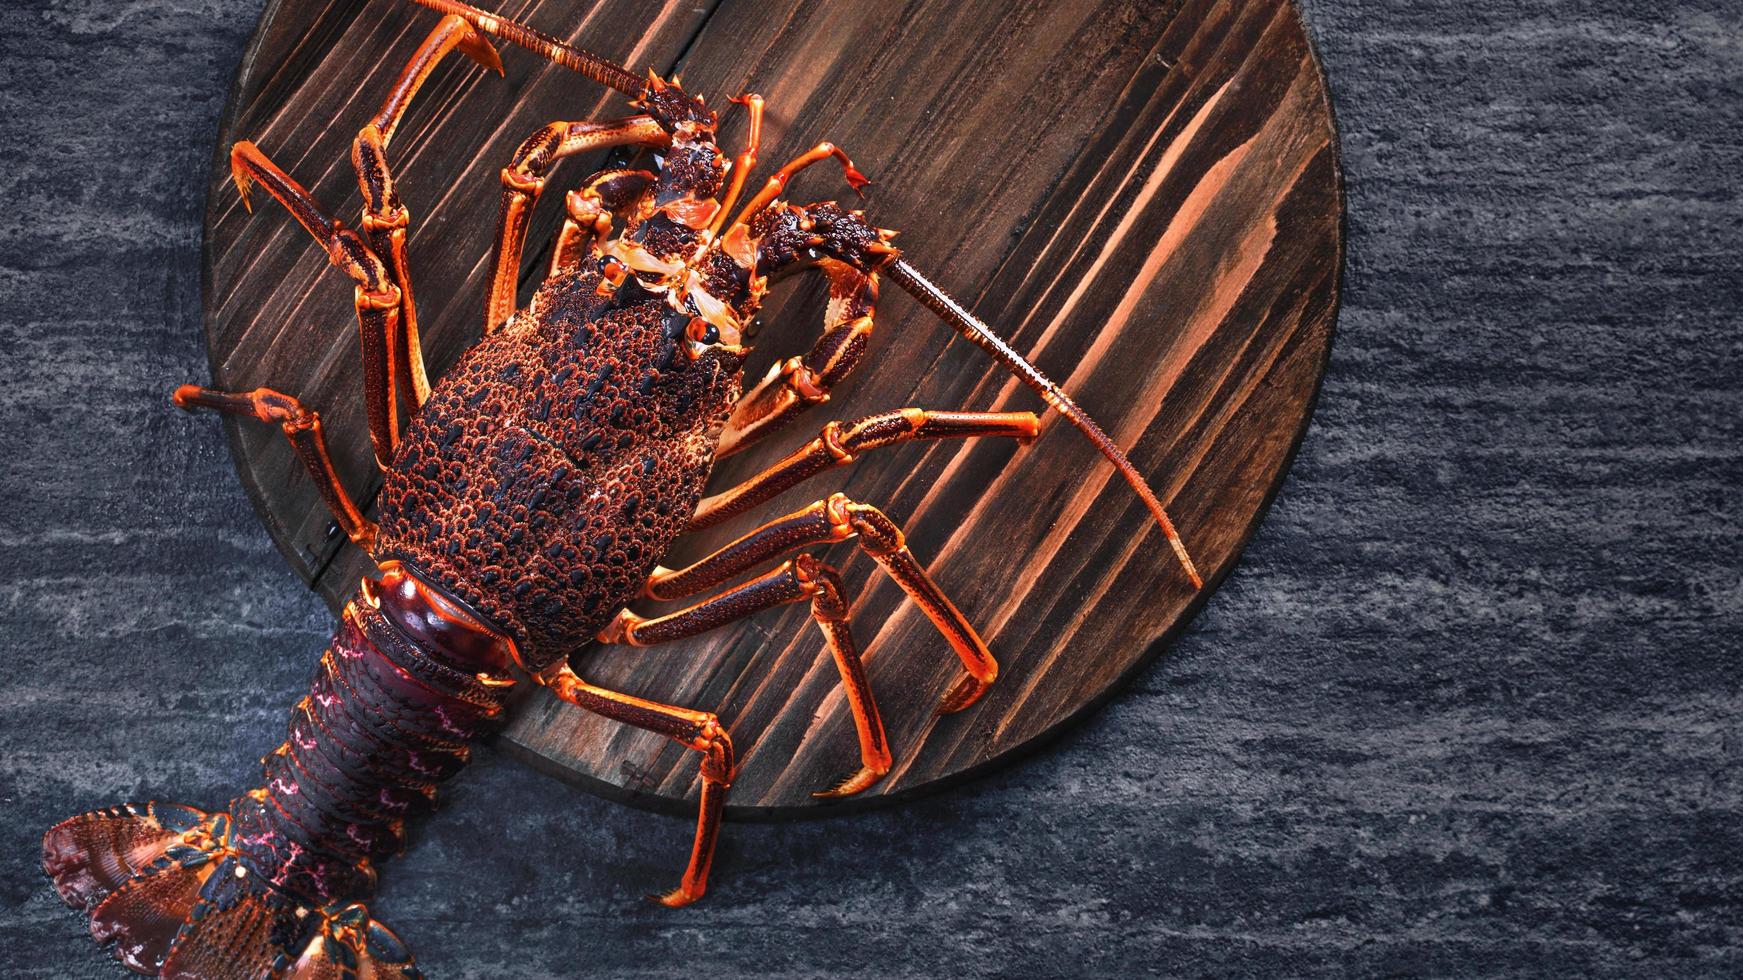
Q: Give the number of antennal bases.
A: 2